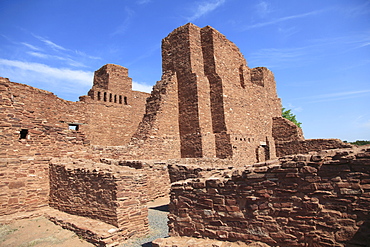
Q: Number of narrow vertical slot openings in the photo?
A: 6